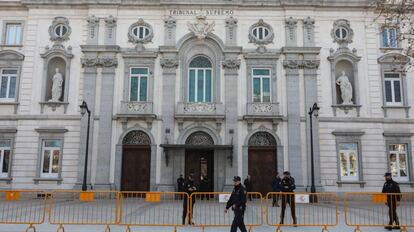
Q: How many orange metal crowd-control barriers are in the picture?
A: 6